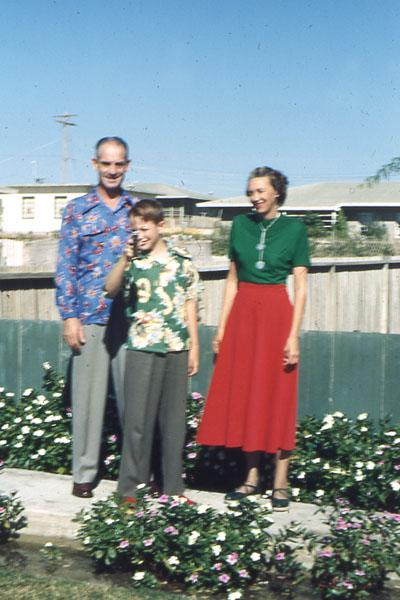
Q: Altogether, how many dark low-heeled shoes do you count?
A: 2